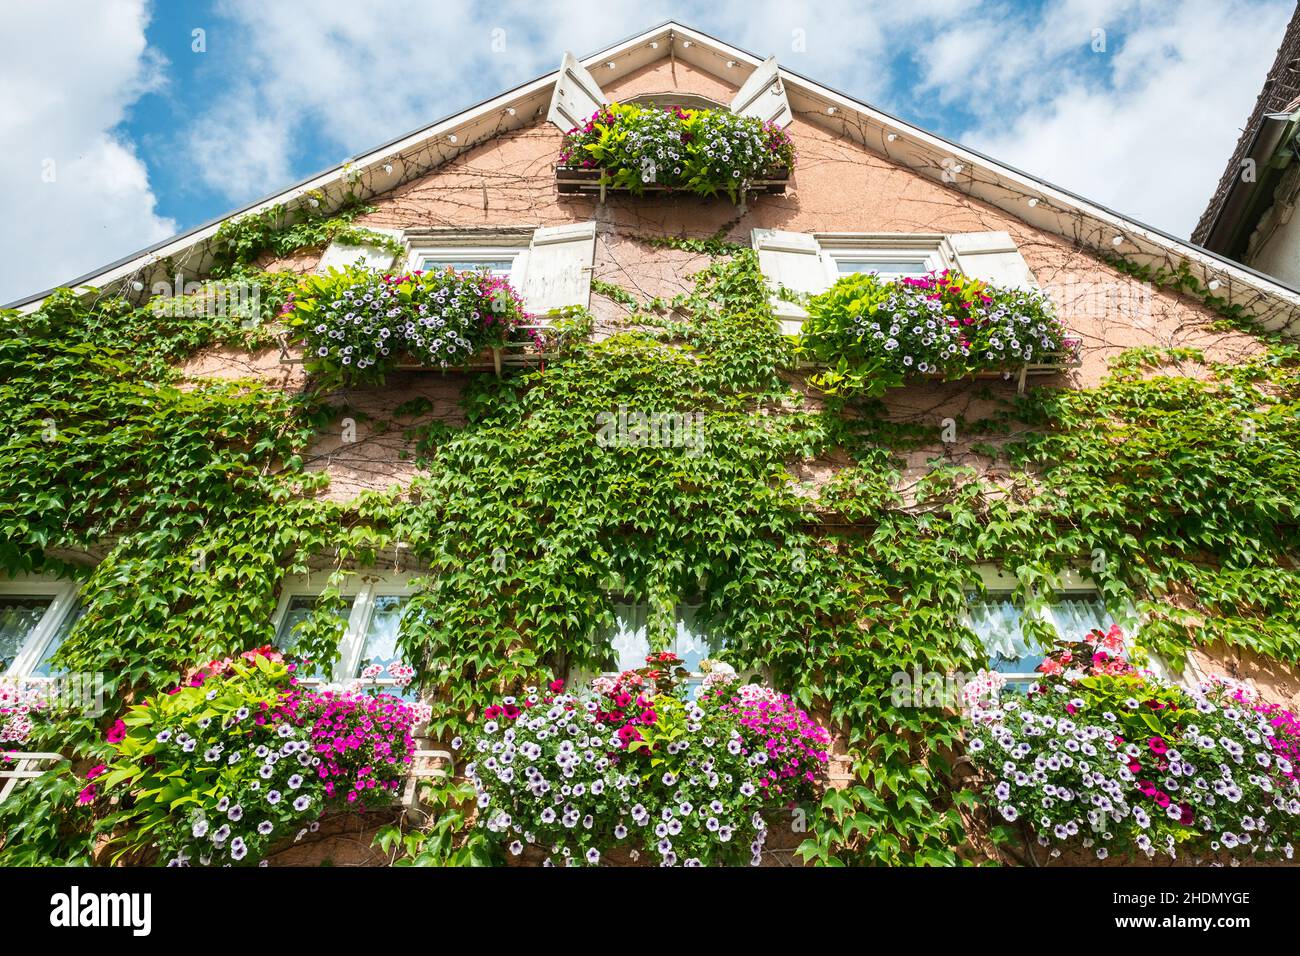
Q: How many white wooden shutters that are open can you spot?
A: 6